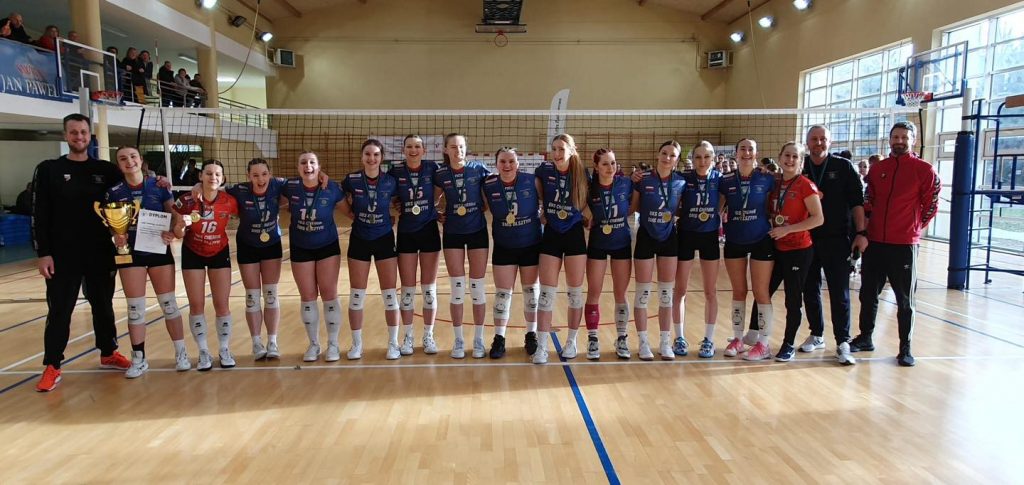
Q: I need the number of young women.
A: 14